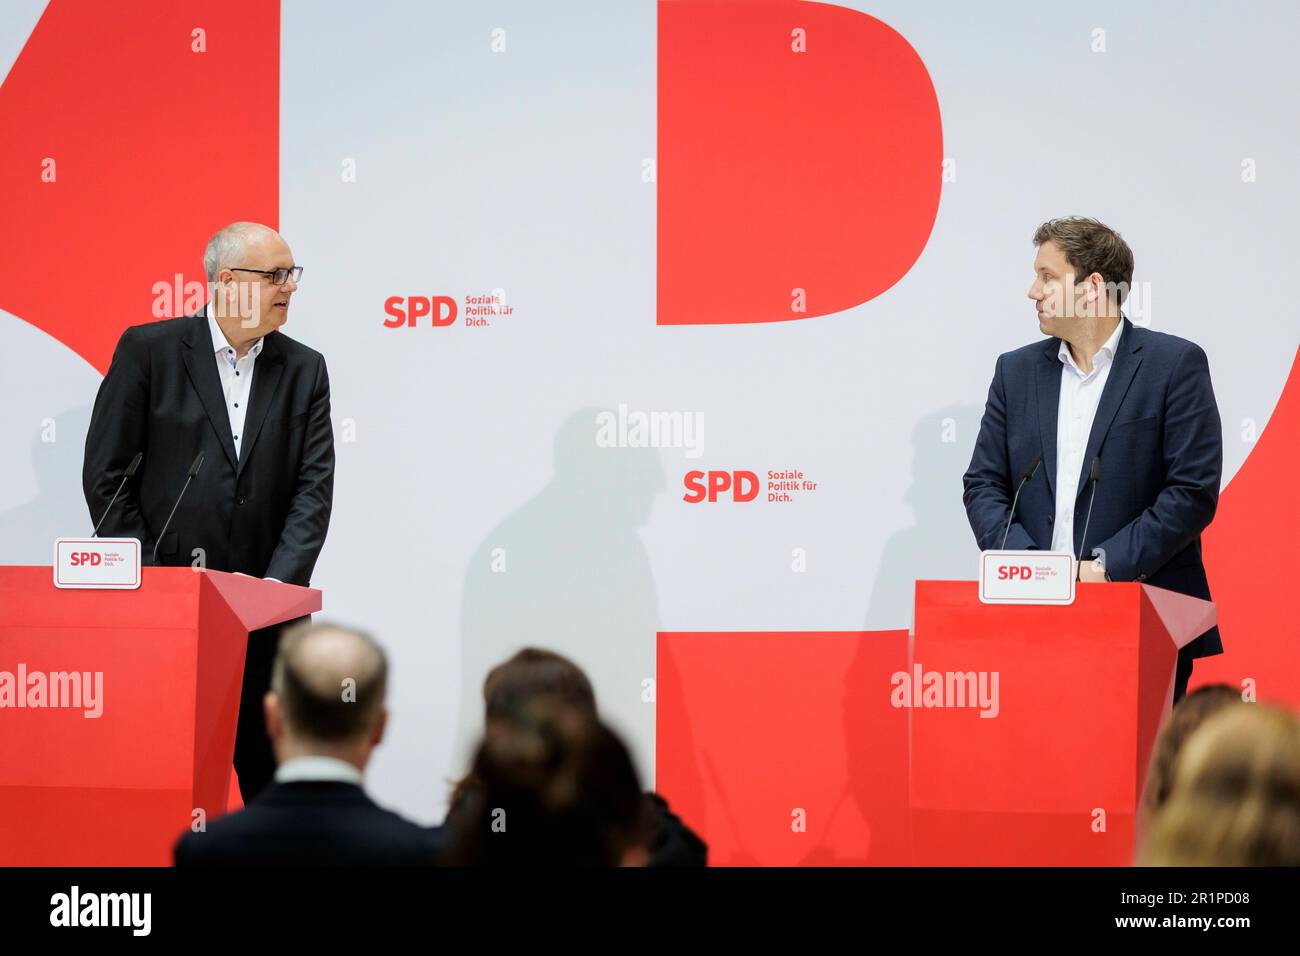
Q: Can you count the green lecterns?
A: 0